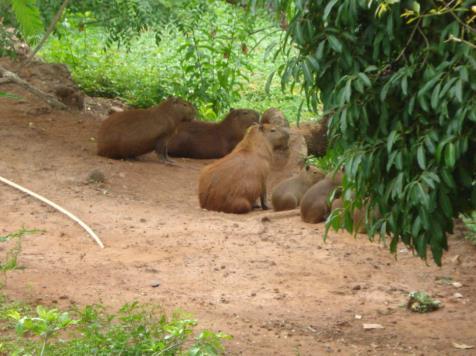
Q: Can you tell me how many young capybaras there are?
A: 3